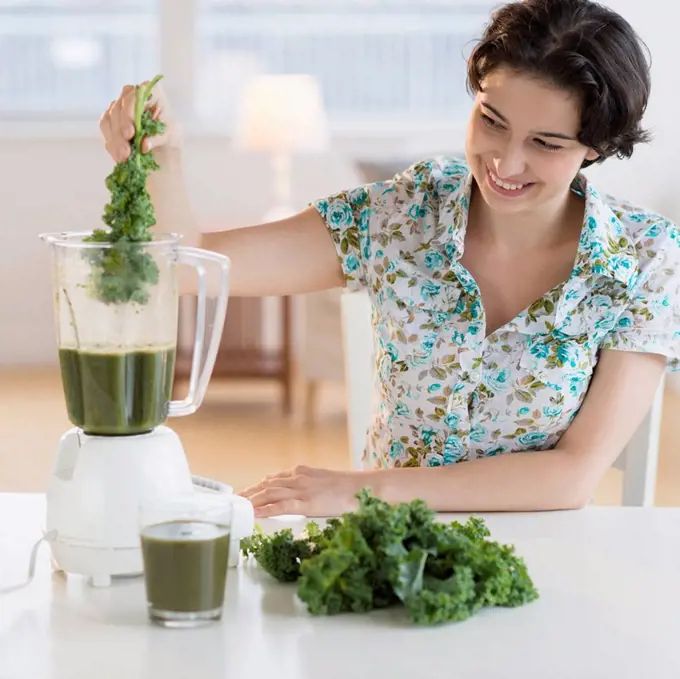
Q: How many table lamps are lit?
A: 1